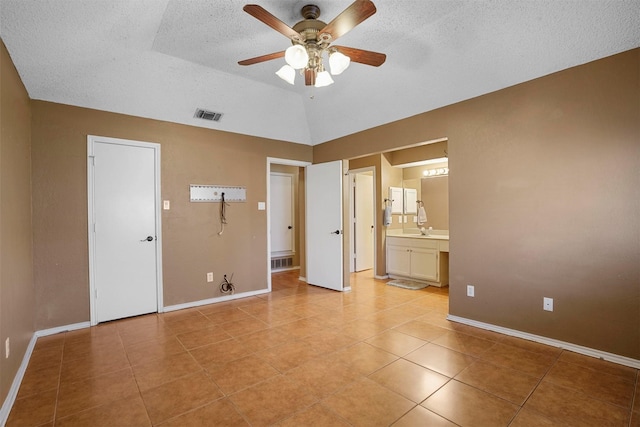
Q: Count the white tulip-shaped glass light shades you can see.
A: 4